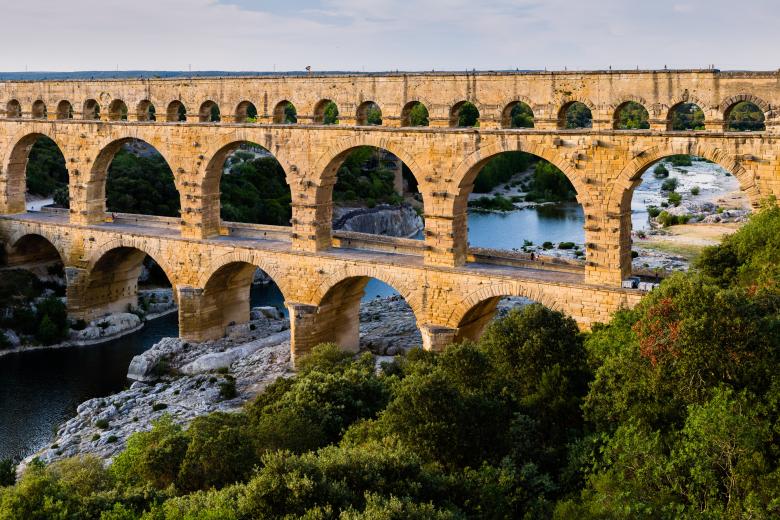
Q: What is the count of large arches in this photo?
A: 11